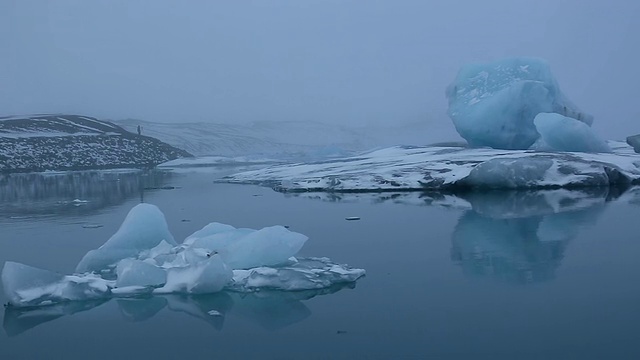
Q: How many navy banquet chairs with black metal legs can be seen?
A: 0